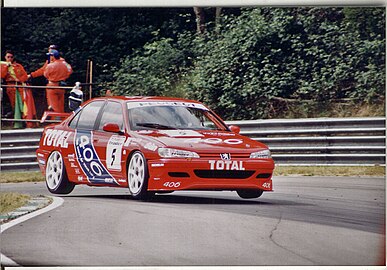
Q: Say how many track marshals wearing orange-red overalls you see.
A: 3